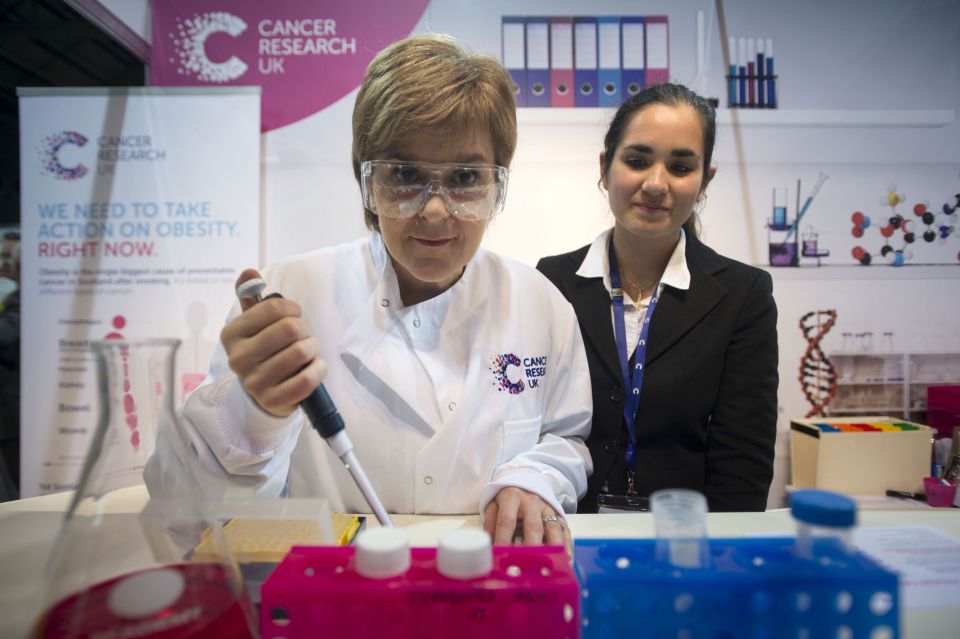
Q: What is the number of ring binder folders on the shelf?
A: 7